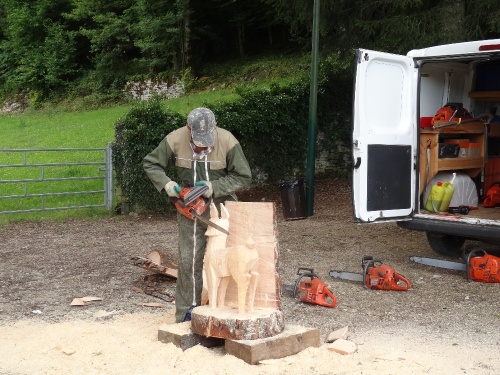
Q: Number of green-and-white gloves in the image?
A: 2